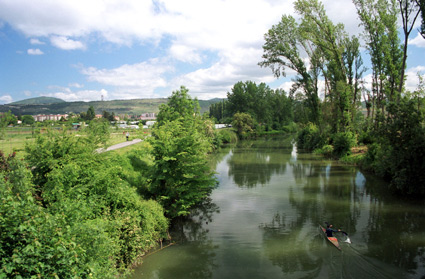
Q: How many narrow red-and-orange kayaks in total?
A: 1